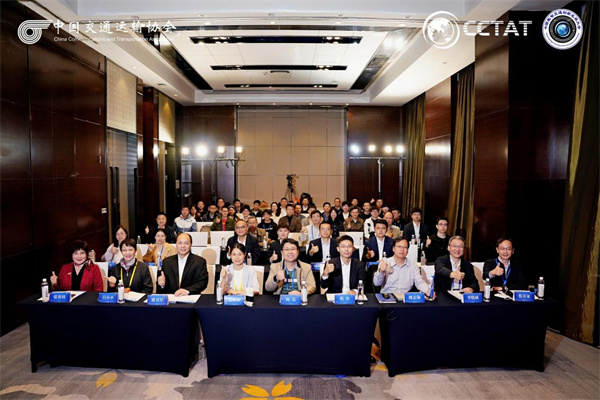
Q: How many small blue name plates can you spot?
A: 9